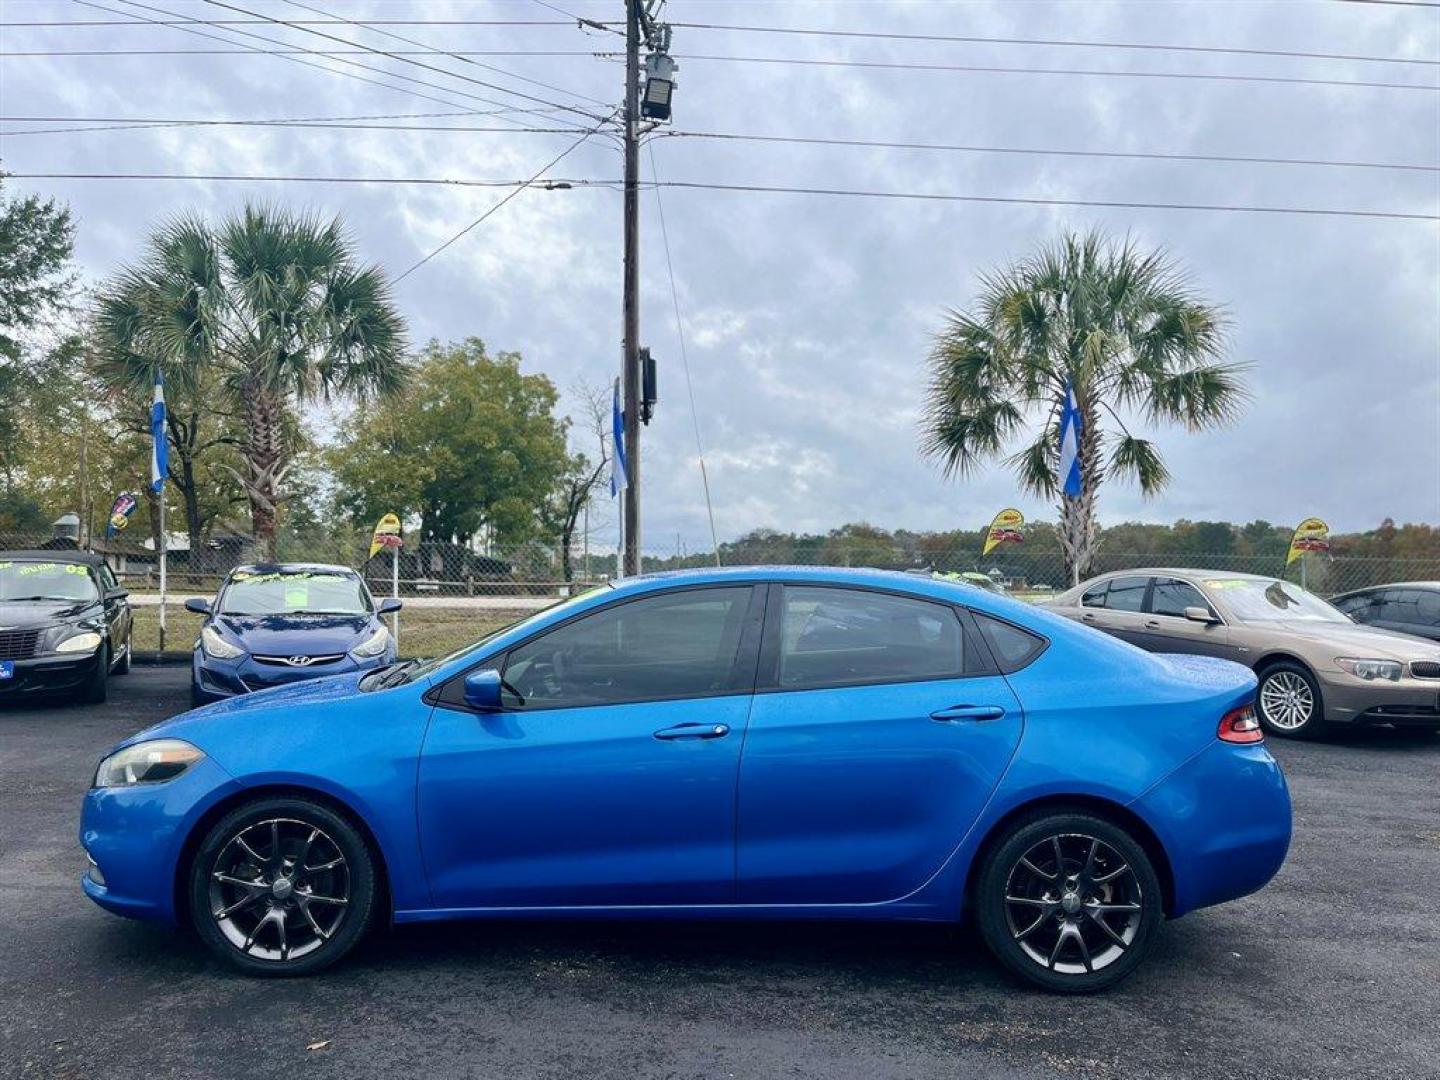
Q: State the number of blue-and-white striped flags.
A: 3